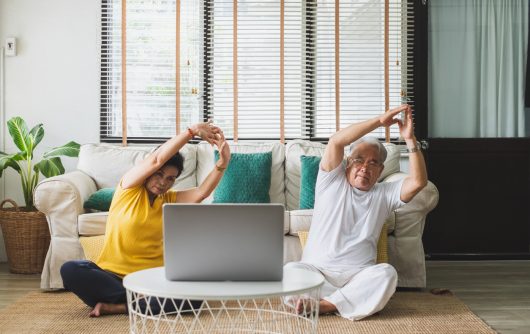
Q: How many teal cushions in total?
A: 3